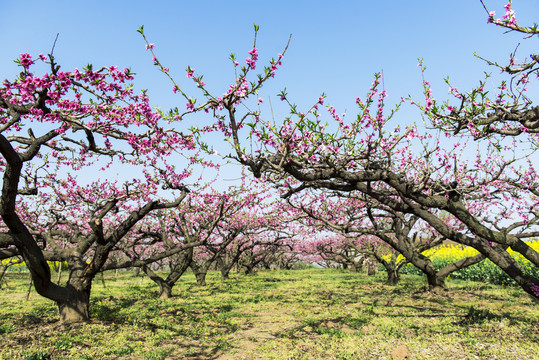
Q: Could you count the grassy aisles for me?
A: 1